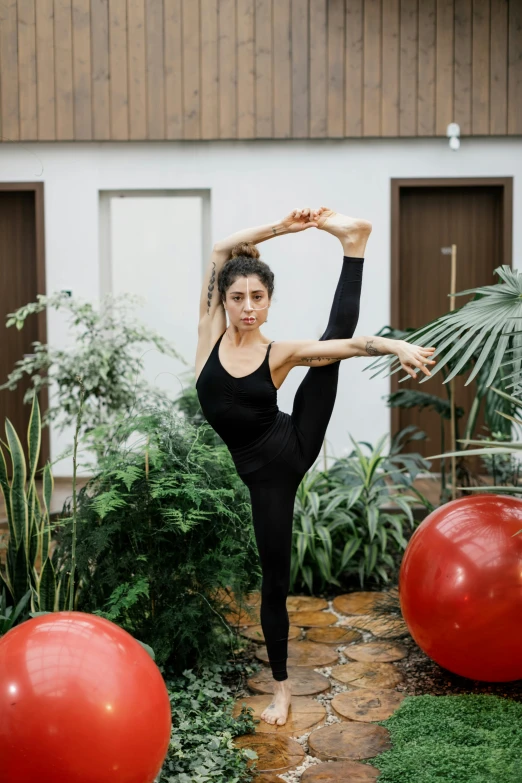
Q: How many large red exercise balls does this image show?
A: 2